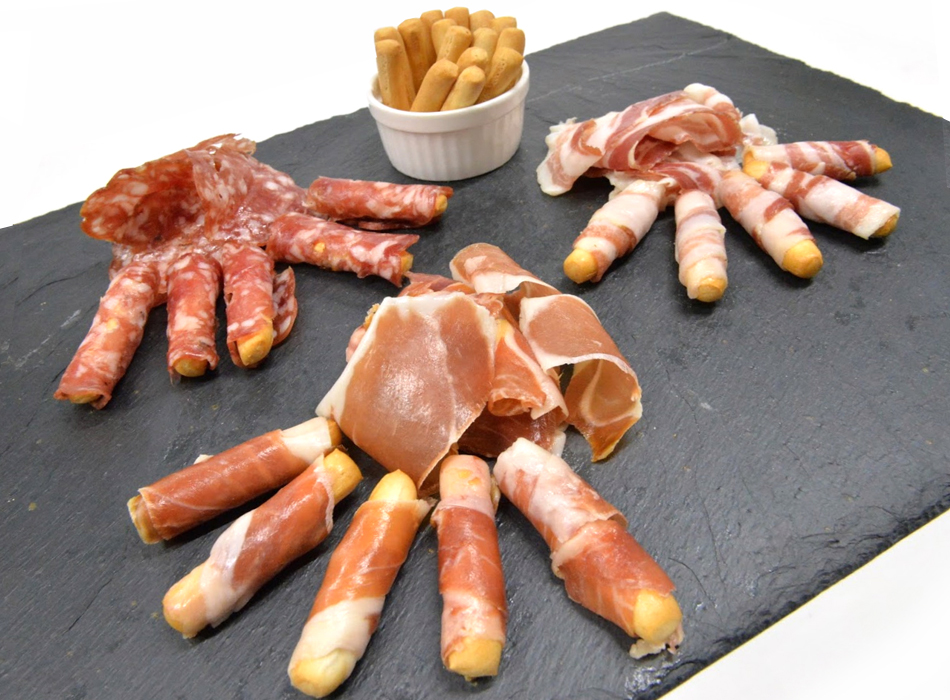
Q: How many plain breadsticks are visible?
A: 15